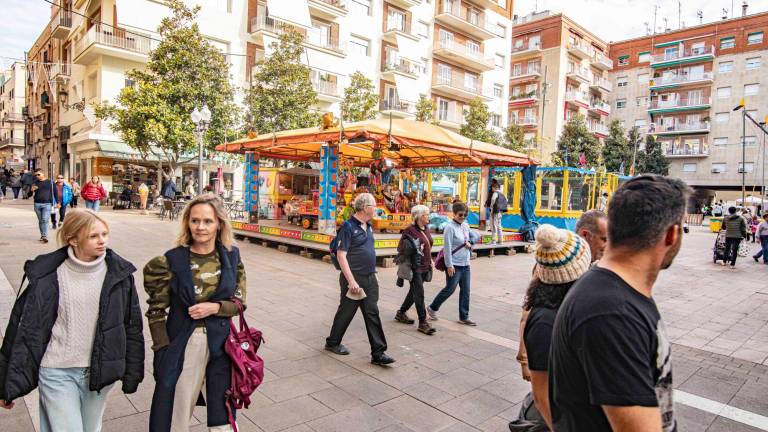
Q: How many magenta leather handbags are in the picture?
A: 1